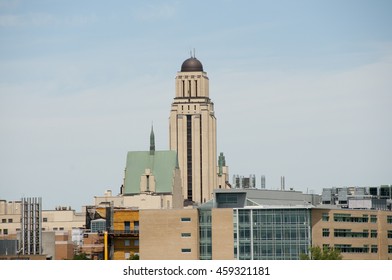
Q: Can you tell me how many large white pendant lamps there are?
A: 0